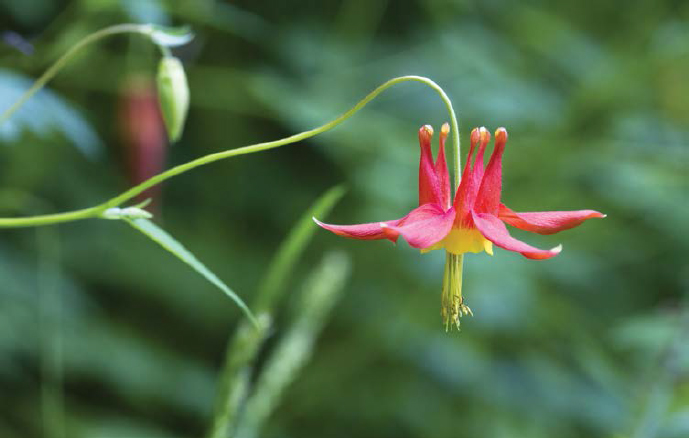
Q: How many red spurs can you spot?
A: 5